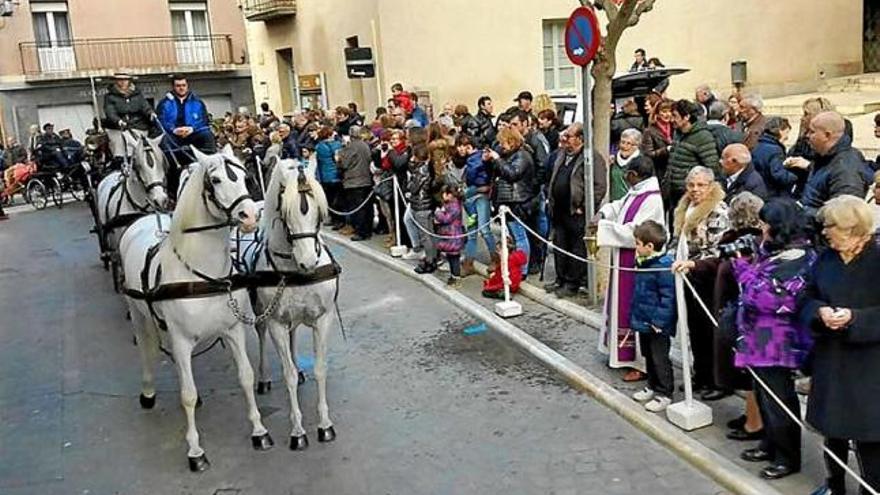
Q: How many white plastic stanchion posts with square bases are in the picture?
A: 3